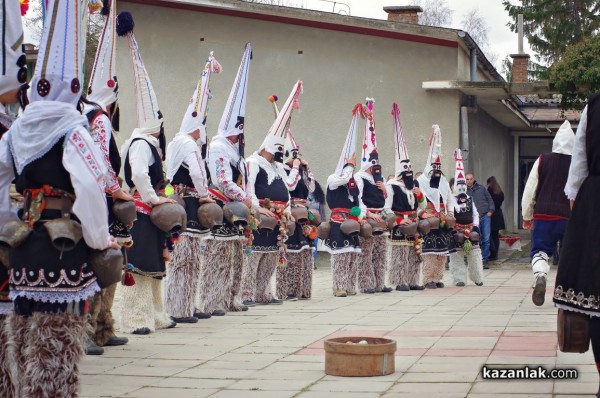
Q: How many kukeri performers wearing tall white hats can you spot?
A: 13